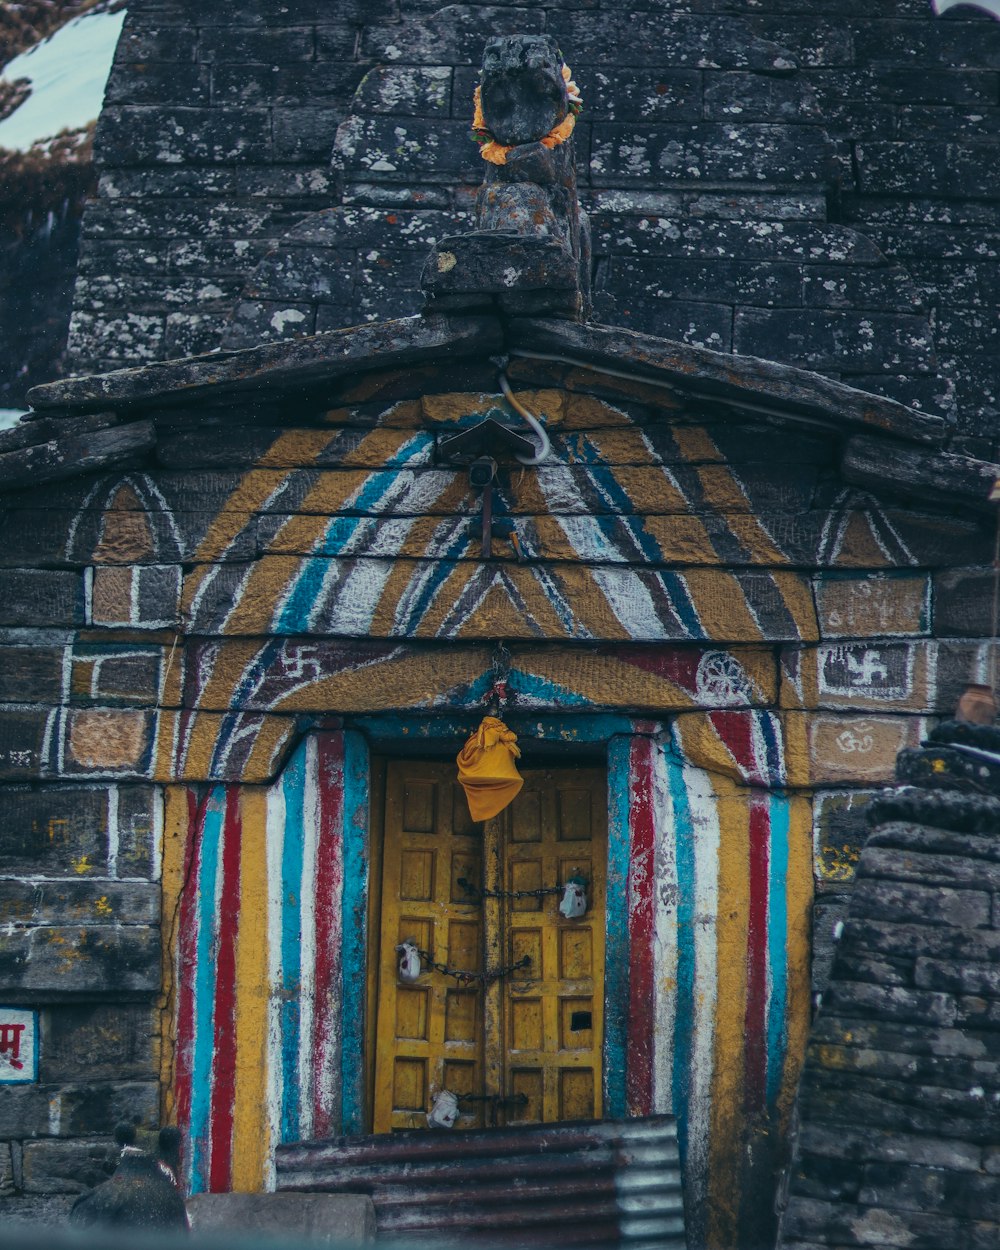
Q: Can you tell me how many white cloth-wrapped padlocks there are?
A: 3